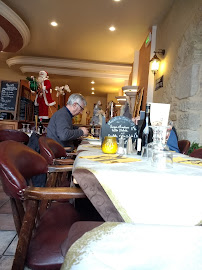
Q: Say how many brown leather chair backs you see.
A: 5